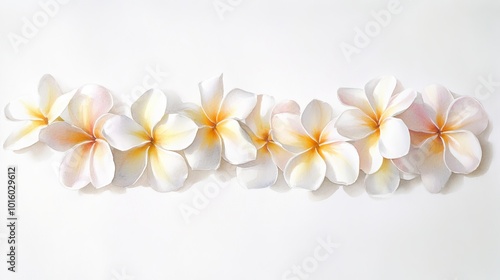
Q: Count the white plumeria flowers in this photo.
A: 8